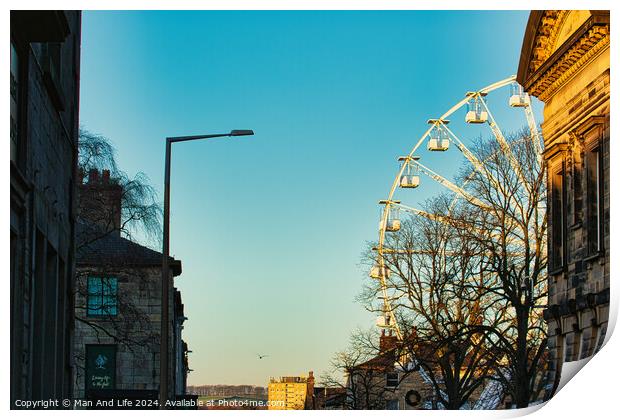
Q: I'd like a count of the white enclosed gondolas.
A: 7